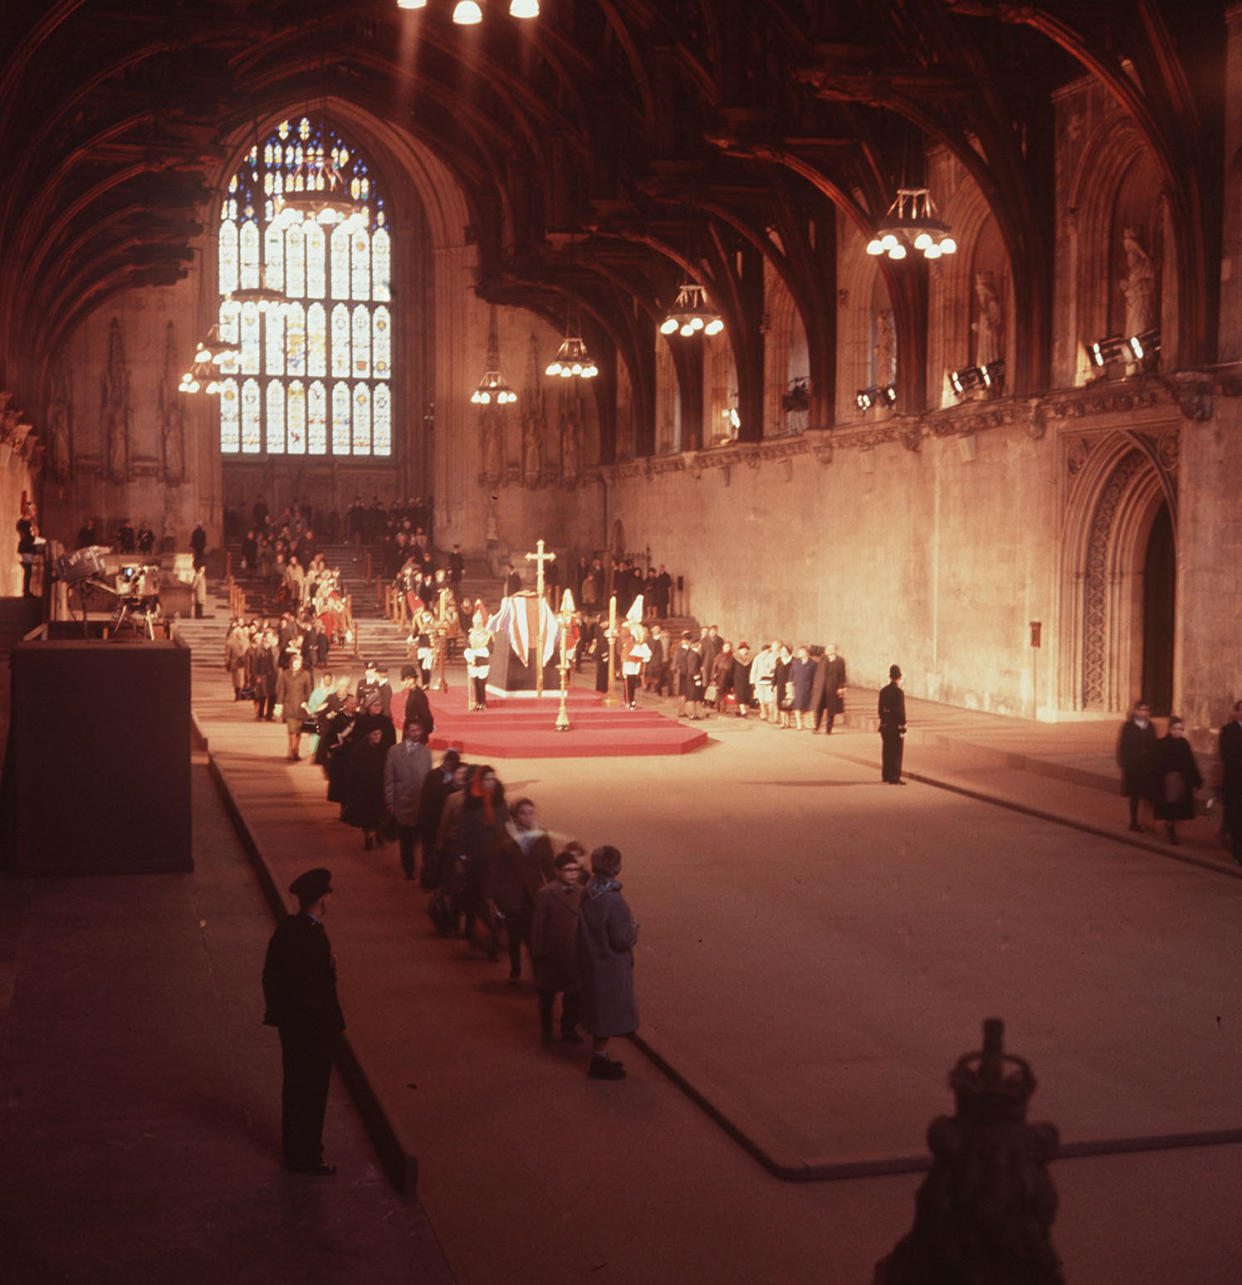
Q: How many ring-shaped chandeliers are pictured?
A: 9